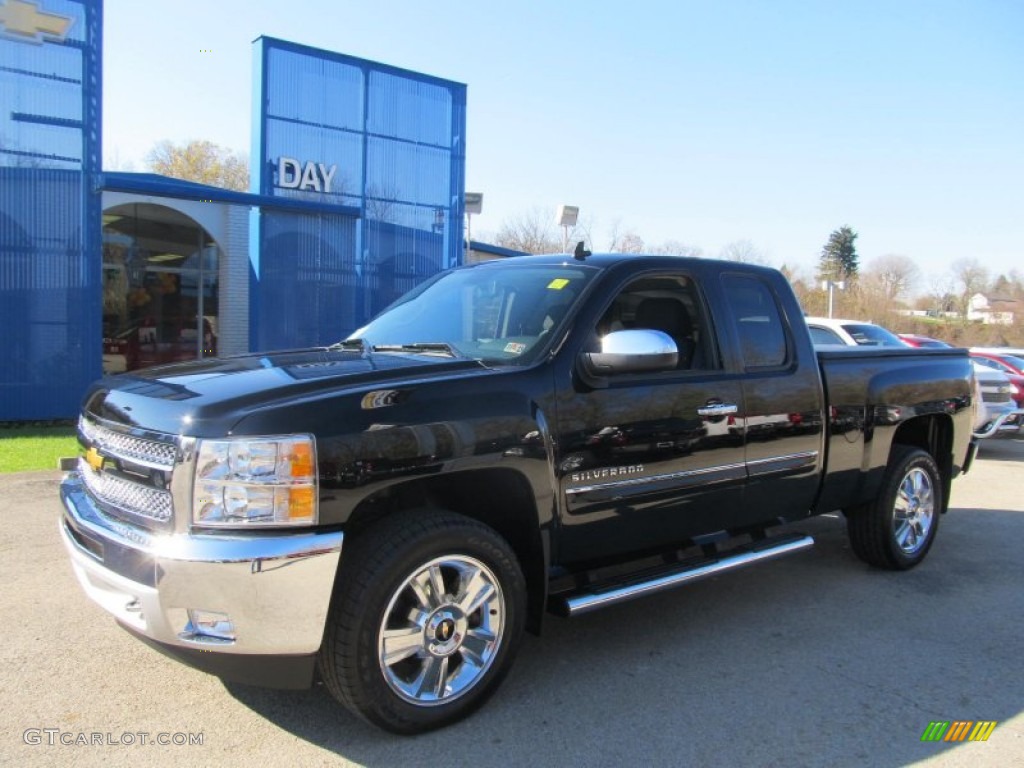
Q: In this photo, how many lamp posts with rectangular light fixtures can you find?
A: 3